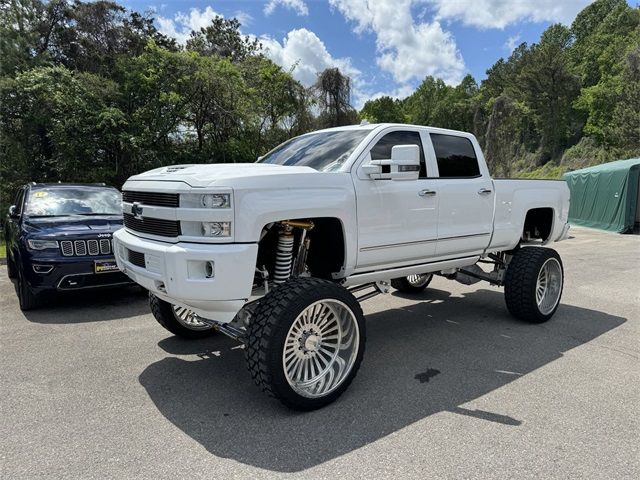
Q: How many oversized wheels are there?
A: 4